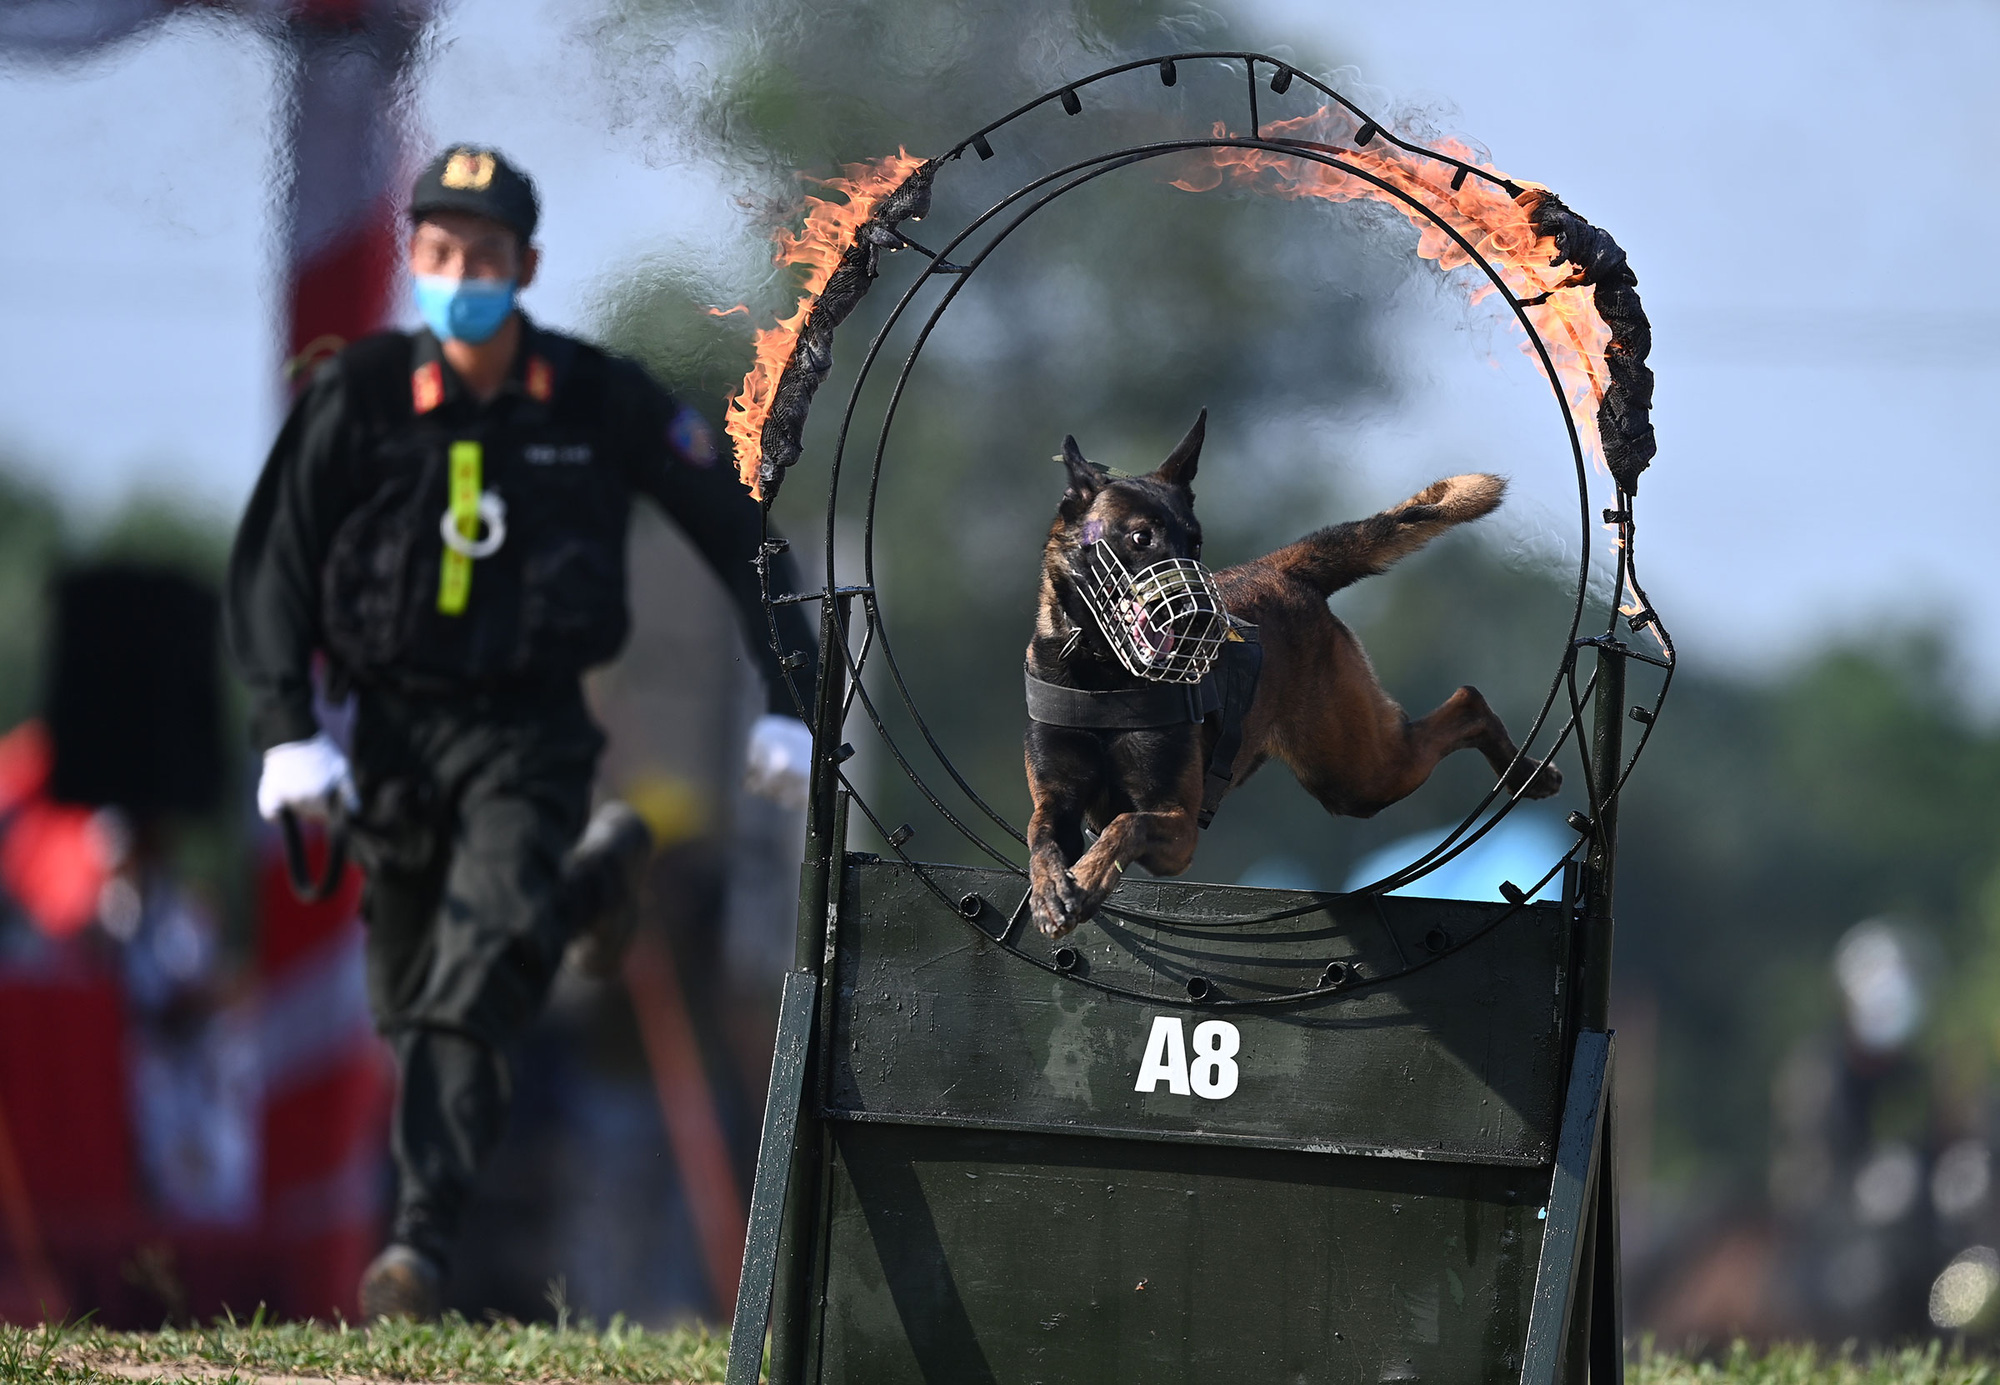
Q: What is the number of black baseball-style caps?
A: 1